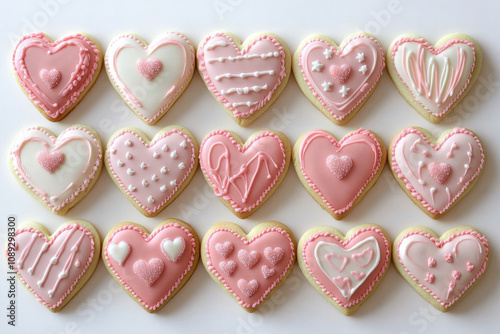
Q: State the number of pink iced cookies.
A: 12